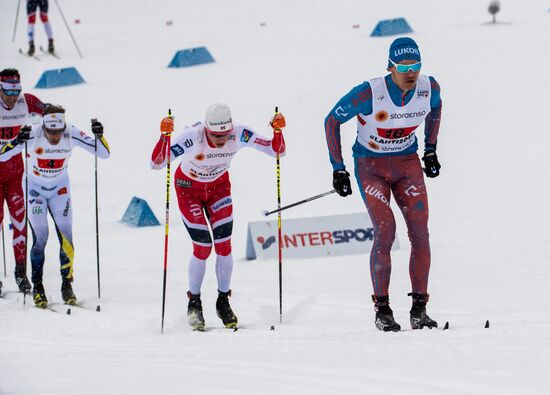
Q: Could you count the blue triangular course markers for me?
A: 4